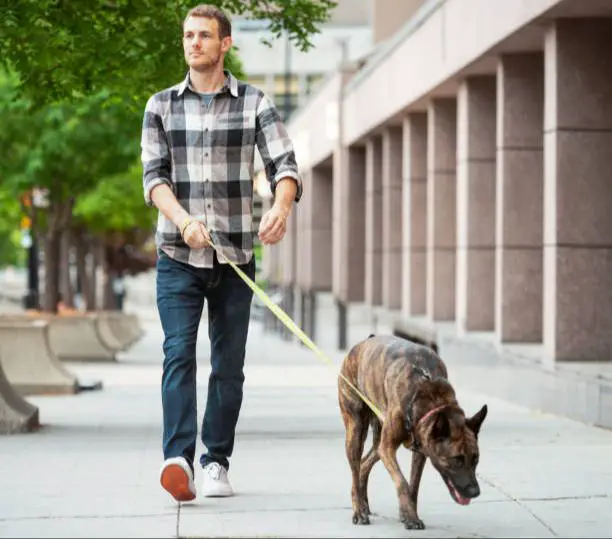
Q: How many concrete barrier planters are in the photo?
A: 4